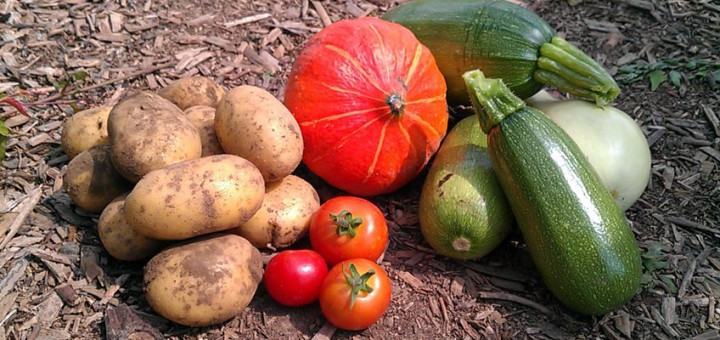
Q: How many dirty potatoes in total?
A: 10